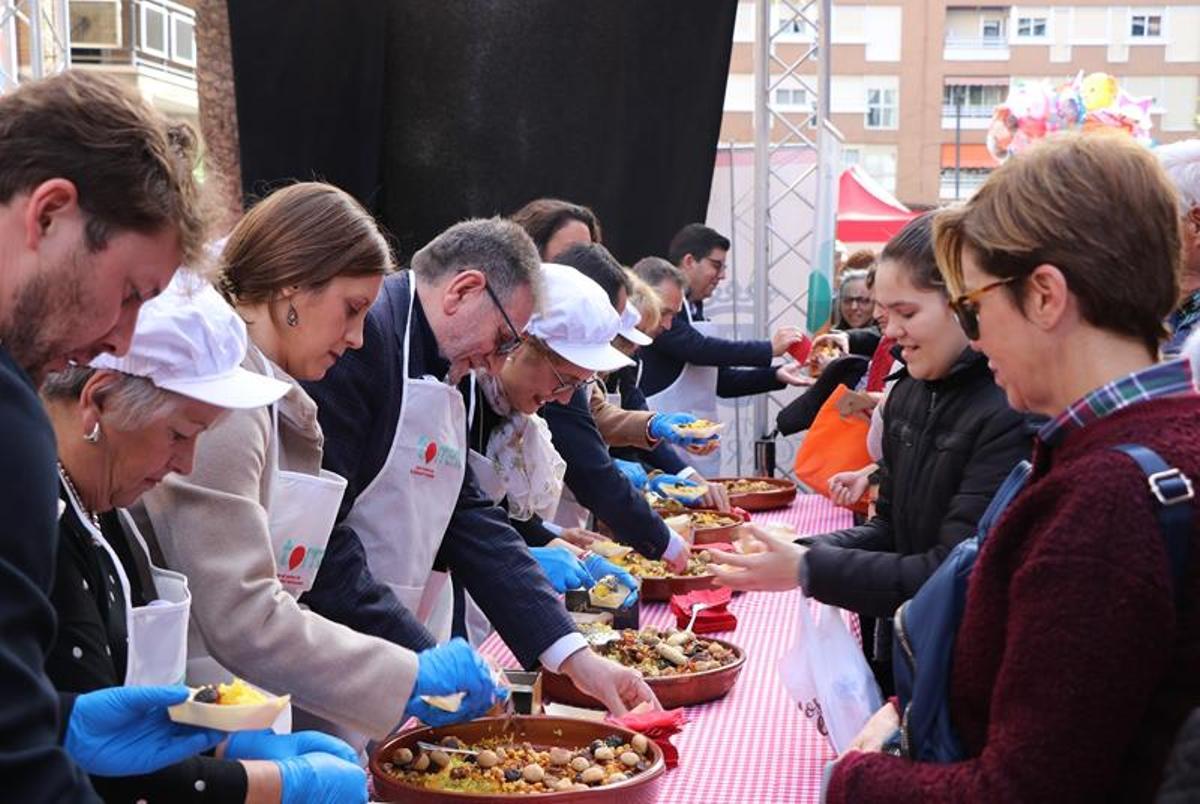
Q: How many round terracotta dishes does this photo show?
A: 5